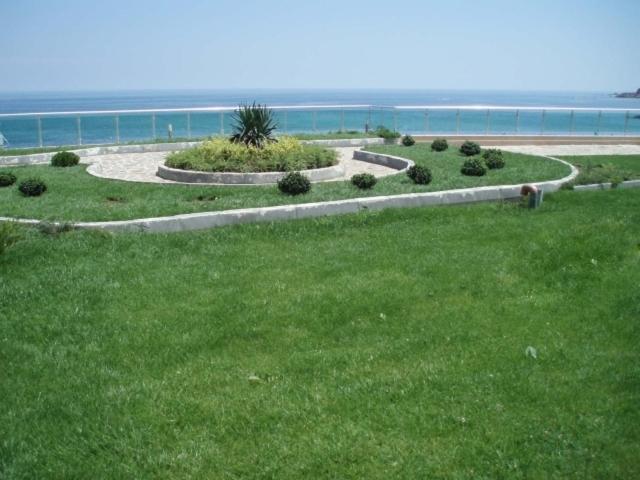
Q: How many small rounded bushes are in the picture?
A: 11